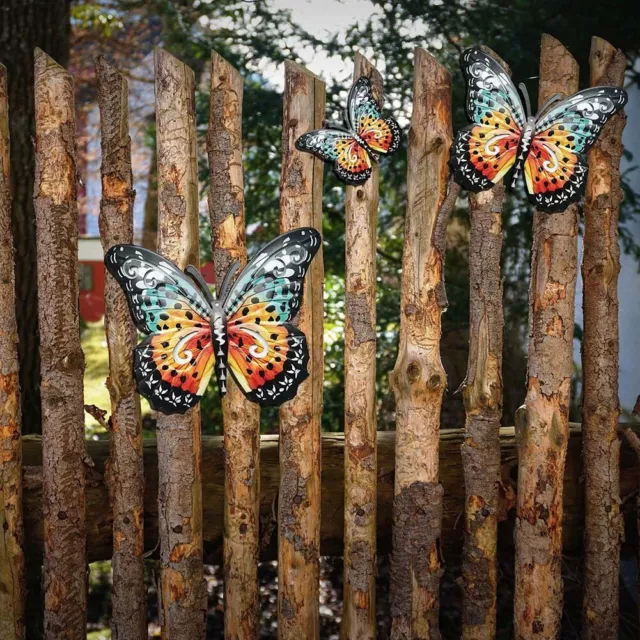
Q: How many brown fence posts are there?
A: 11